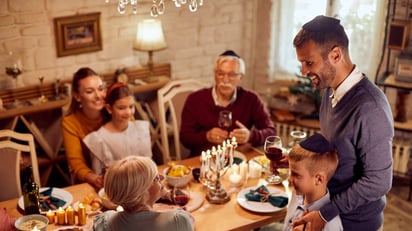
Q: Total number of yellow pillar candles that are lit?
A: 4